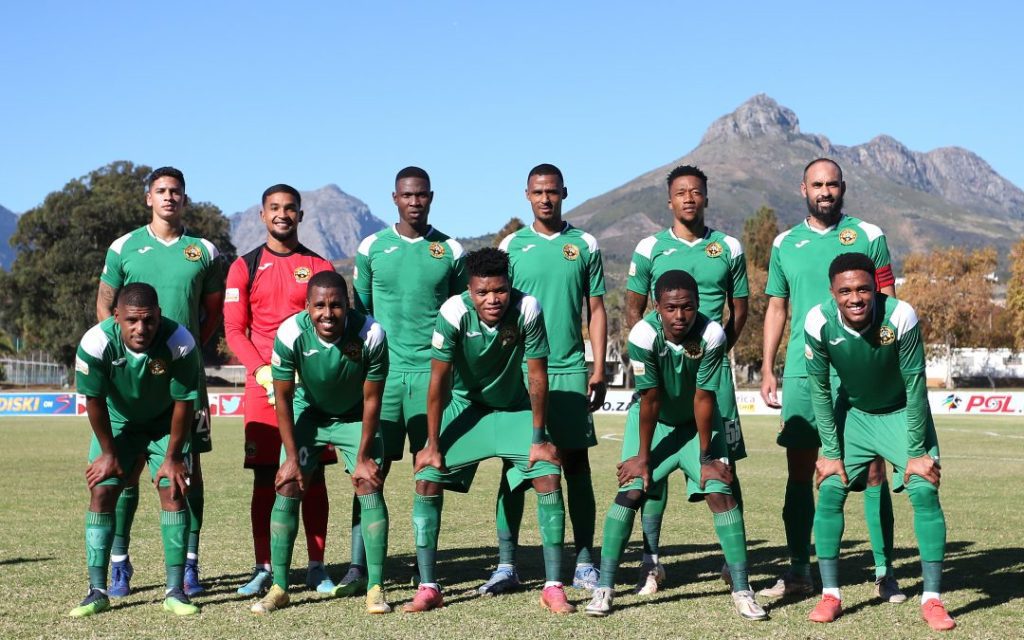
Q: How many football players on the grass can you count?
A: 11